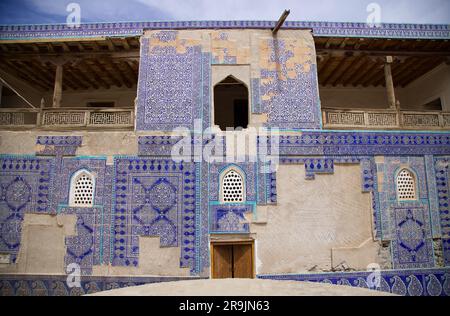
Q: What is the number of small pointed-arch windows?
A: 3